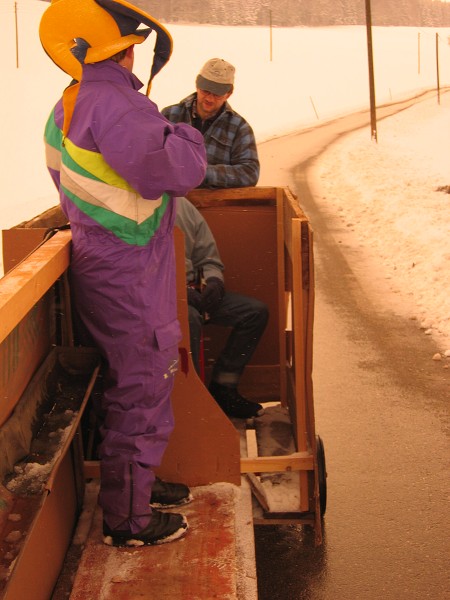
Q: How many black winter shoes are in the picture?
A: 3